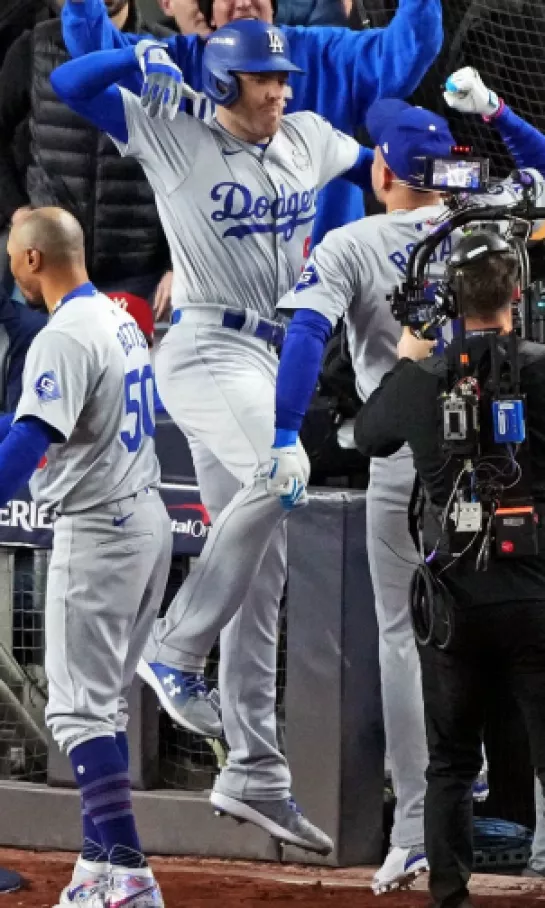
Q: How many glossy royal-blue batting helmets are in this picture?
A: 1